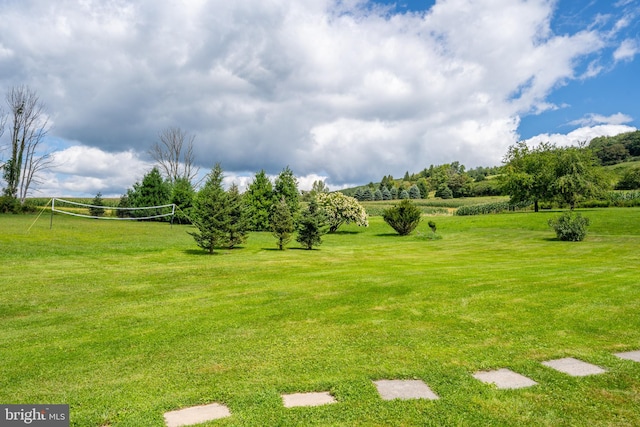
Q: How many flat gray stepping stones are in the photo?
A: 6